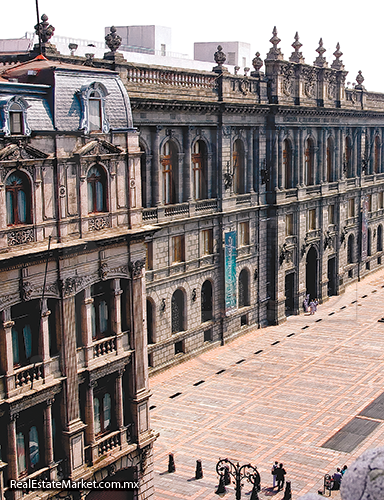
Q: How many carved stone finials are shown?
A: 9